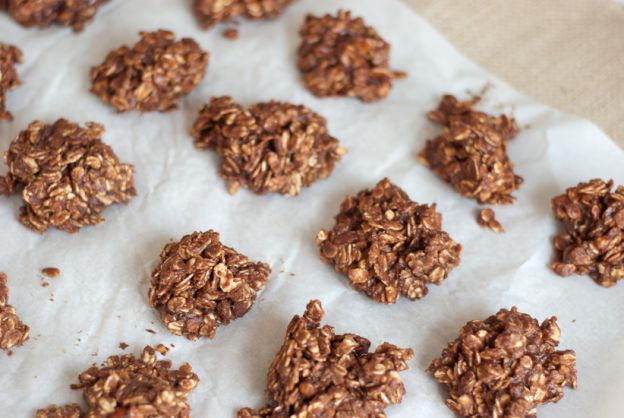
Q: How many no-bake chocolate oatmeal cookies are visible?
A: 15